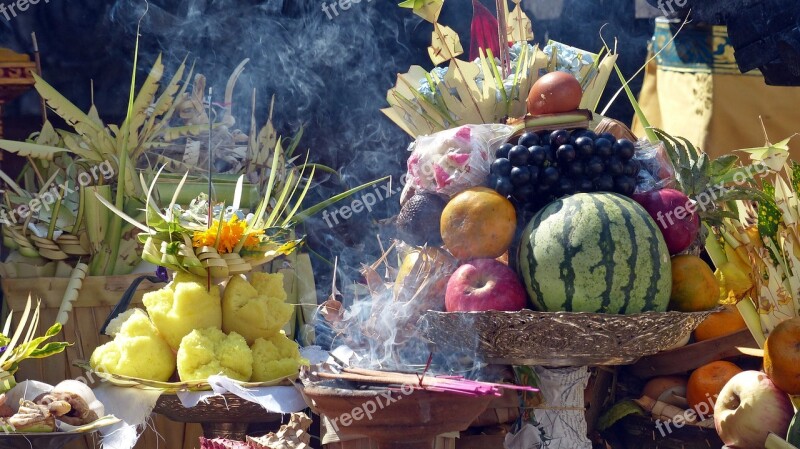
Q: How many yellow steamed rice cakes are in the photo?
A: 5